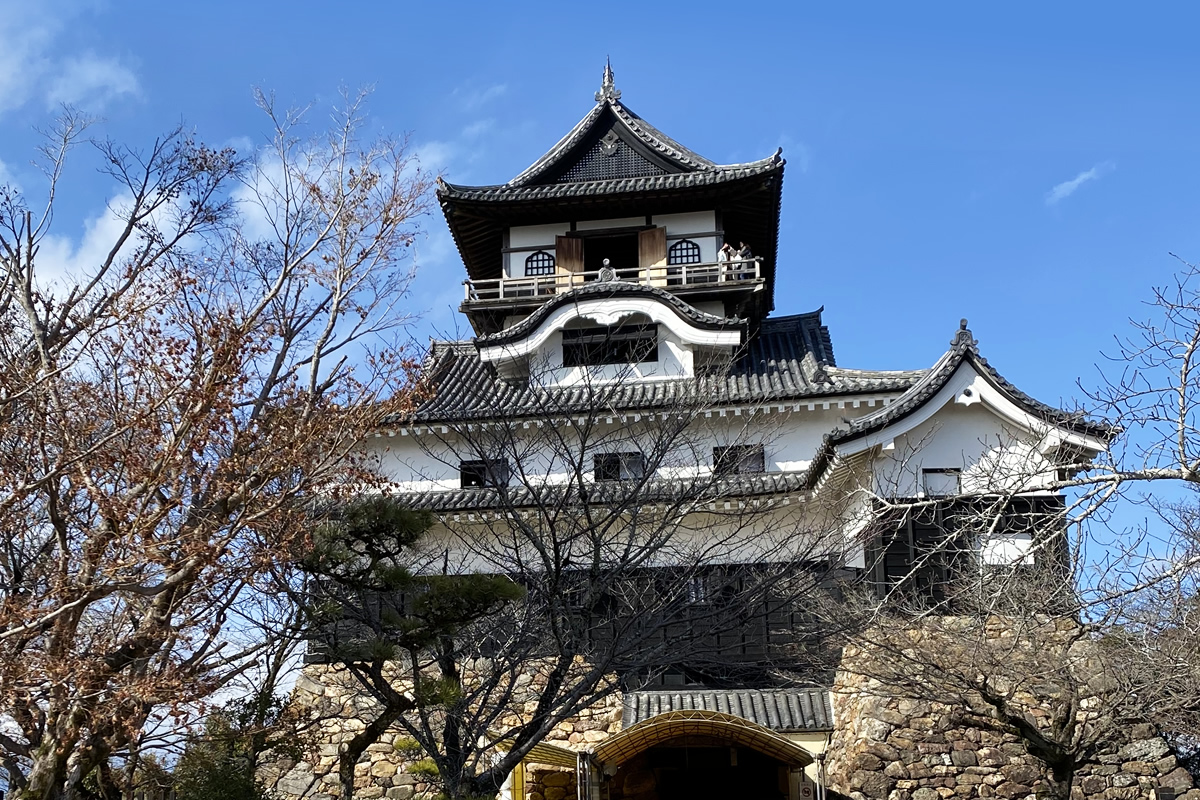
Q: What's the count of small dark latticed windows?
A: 2